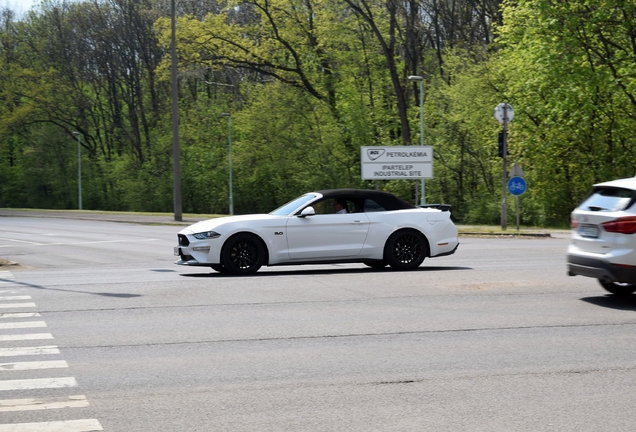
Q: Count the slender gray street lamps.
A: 3